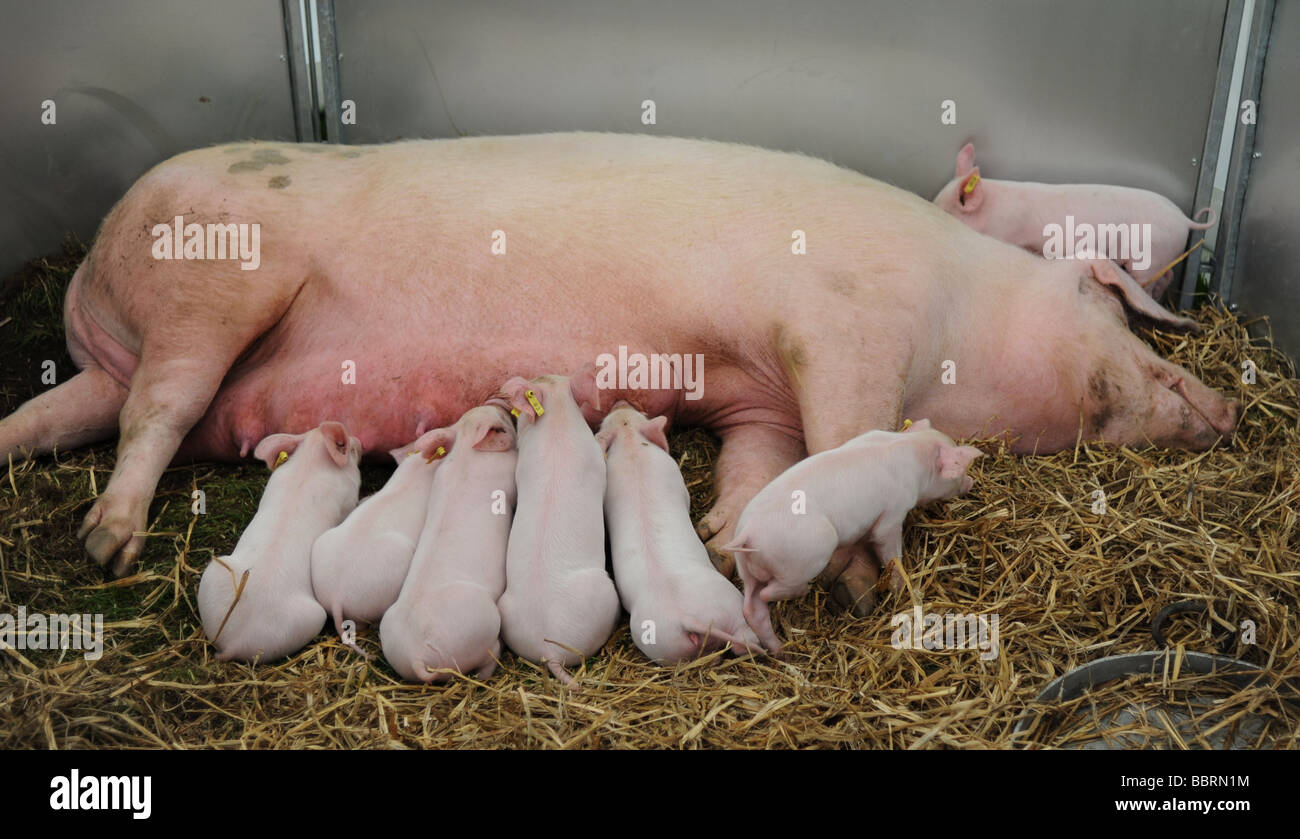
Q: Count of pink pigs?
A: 8